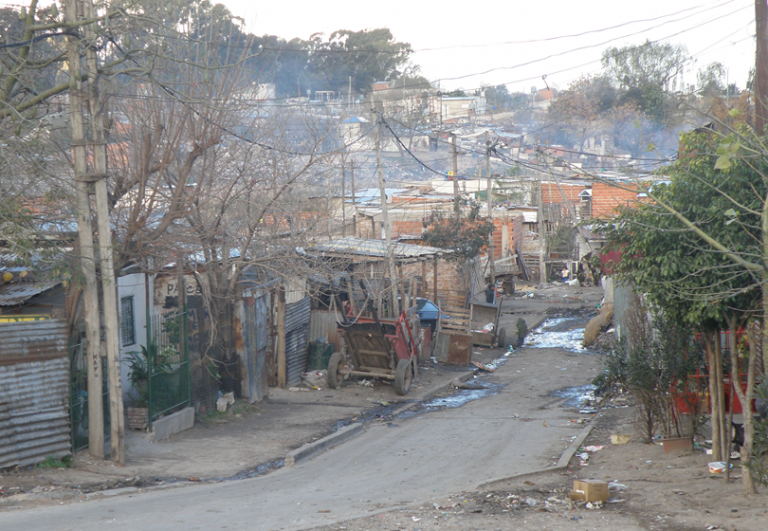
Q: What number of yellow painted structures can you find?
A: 1